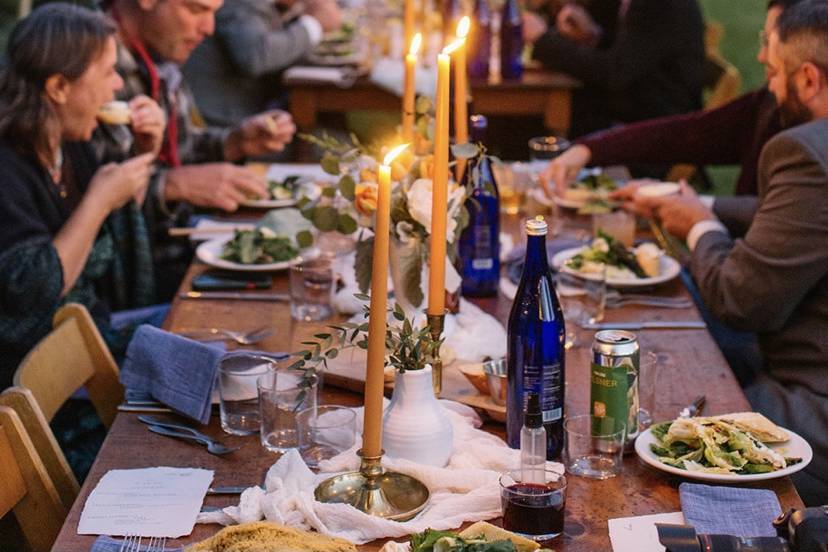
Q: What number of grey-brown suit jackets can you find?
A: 1